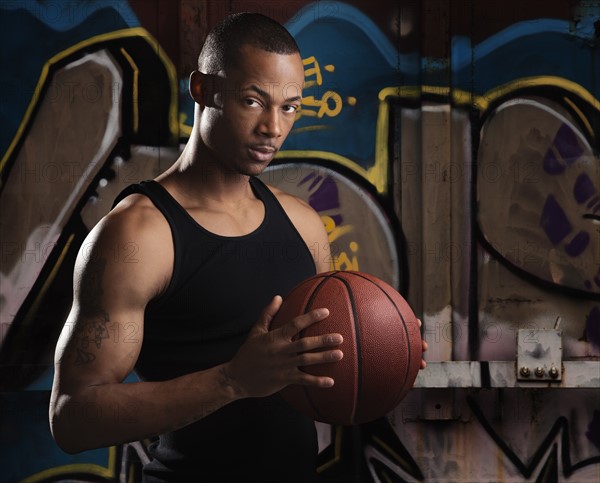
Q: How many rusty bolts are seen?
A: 3